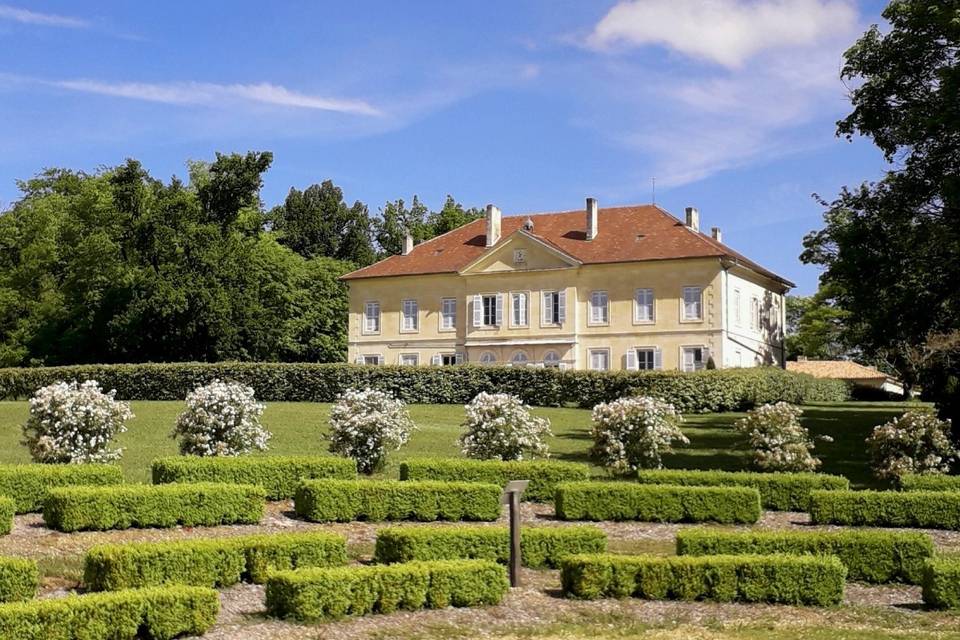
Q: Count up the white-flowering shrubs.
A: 7